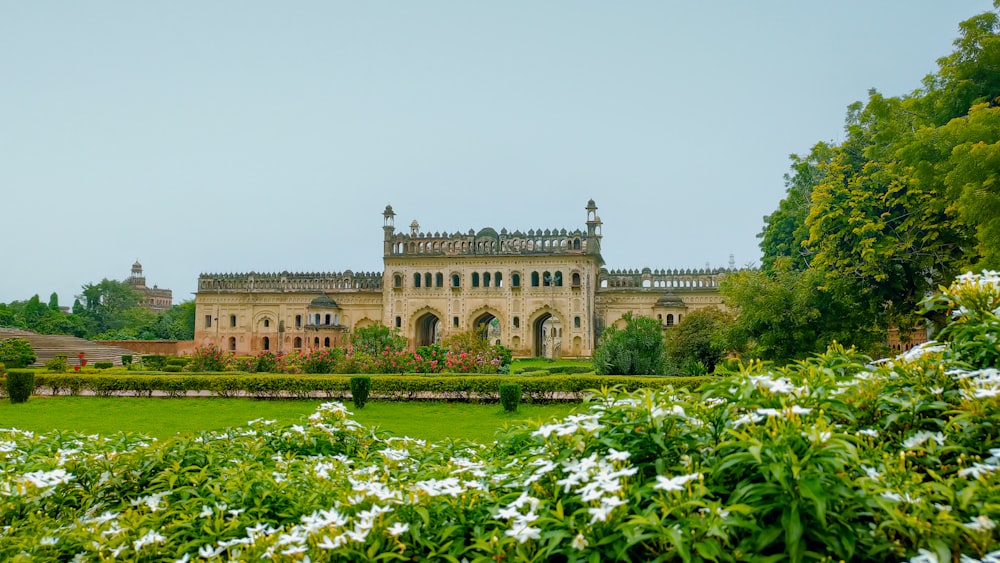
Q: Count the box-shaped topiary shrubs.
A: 3